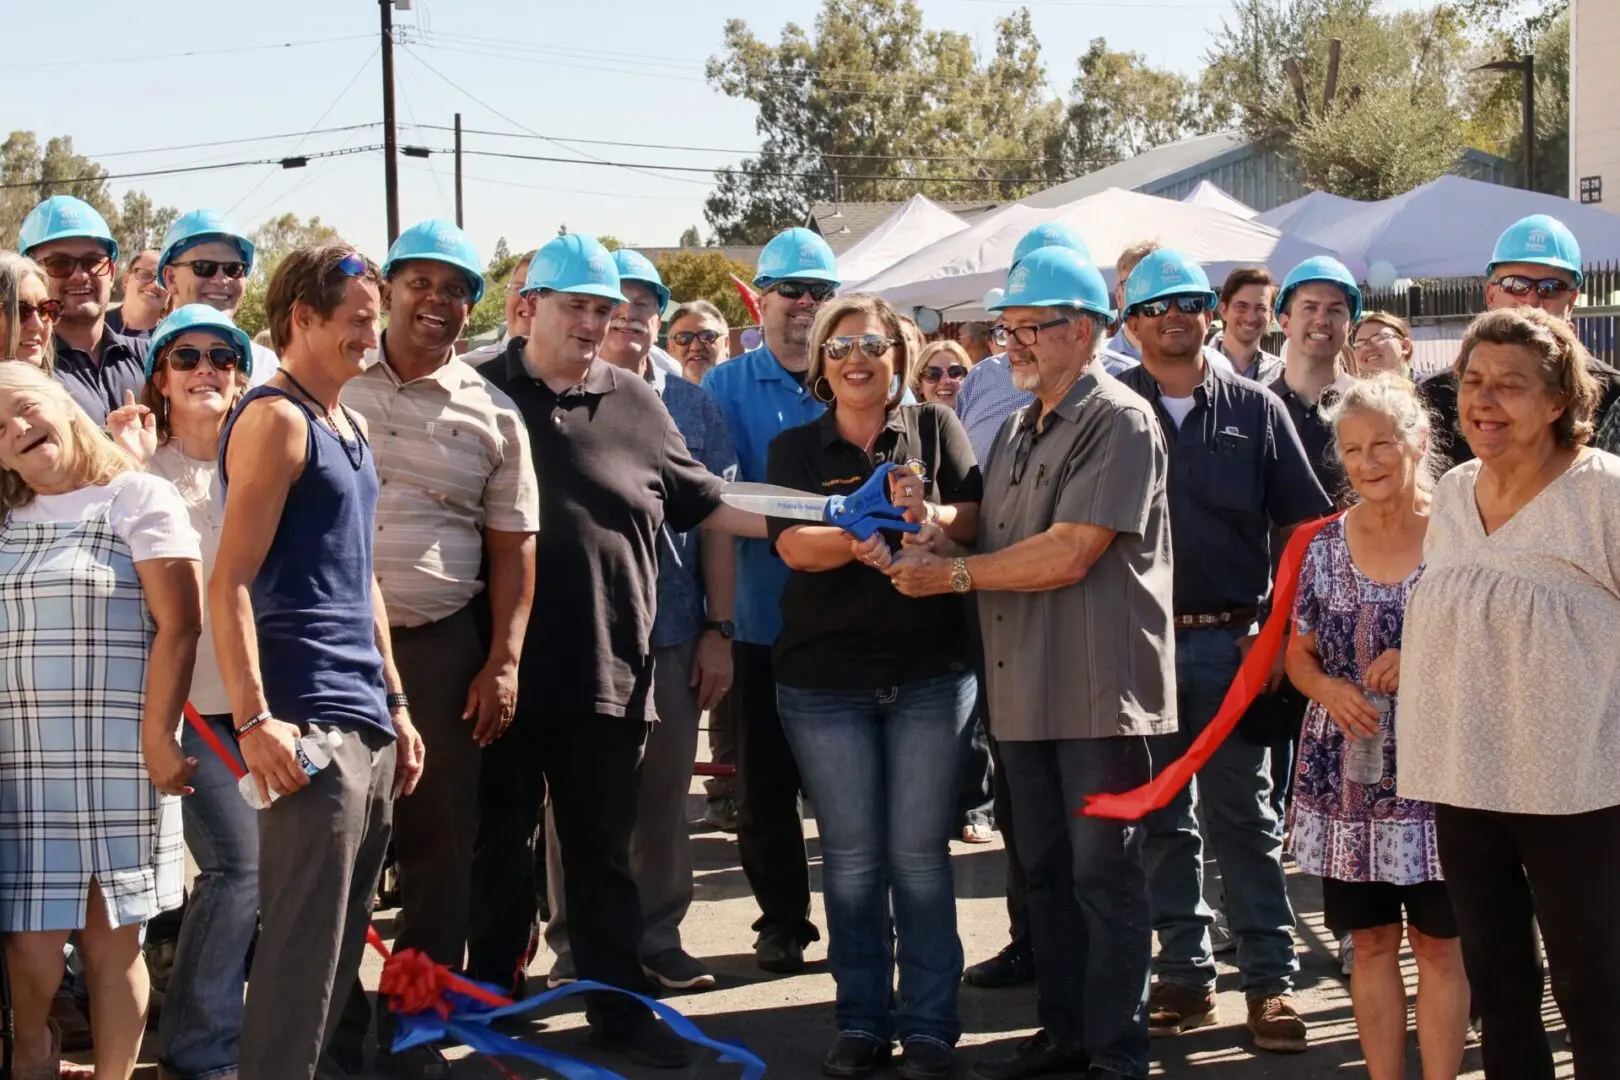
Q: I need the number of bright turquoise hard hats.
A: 12